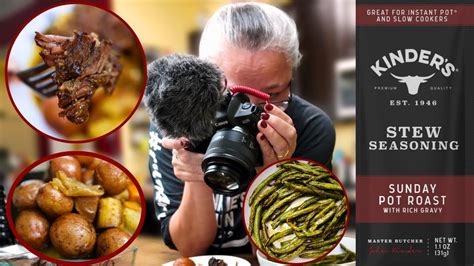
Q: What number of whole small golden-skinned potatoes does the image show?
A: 7